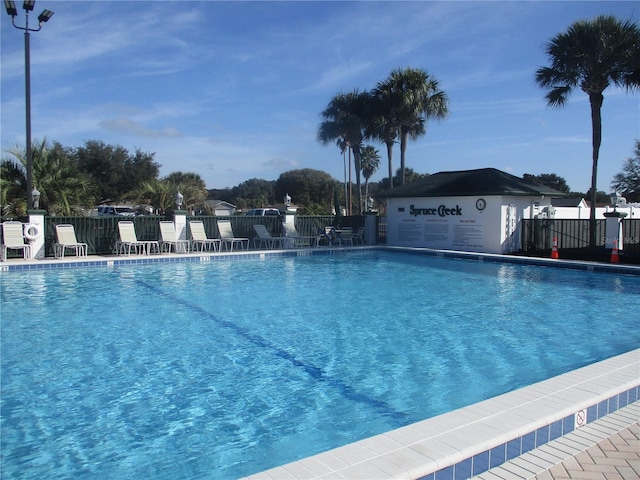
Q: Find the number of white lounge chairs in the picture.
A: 8